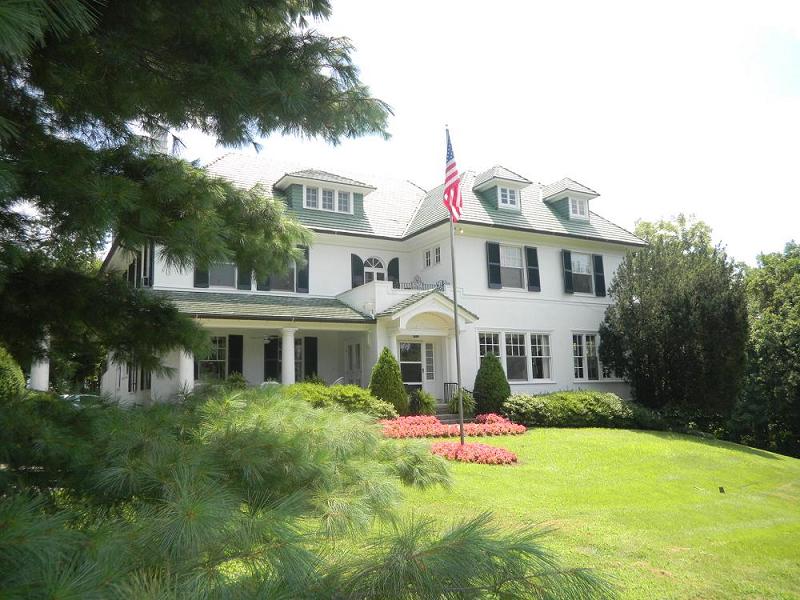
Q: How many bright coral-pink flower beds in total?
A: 2